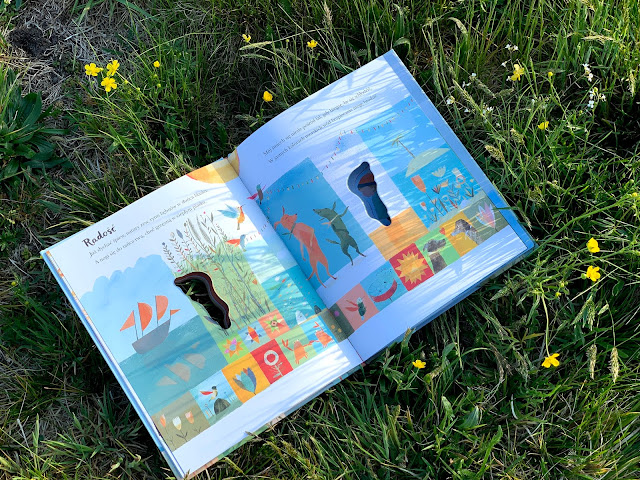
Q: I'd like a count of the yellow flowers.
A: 13